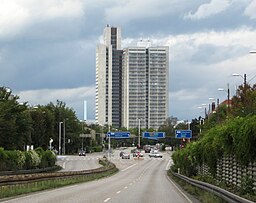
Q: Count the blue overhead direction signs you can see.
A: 3